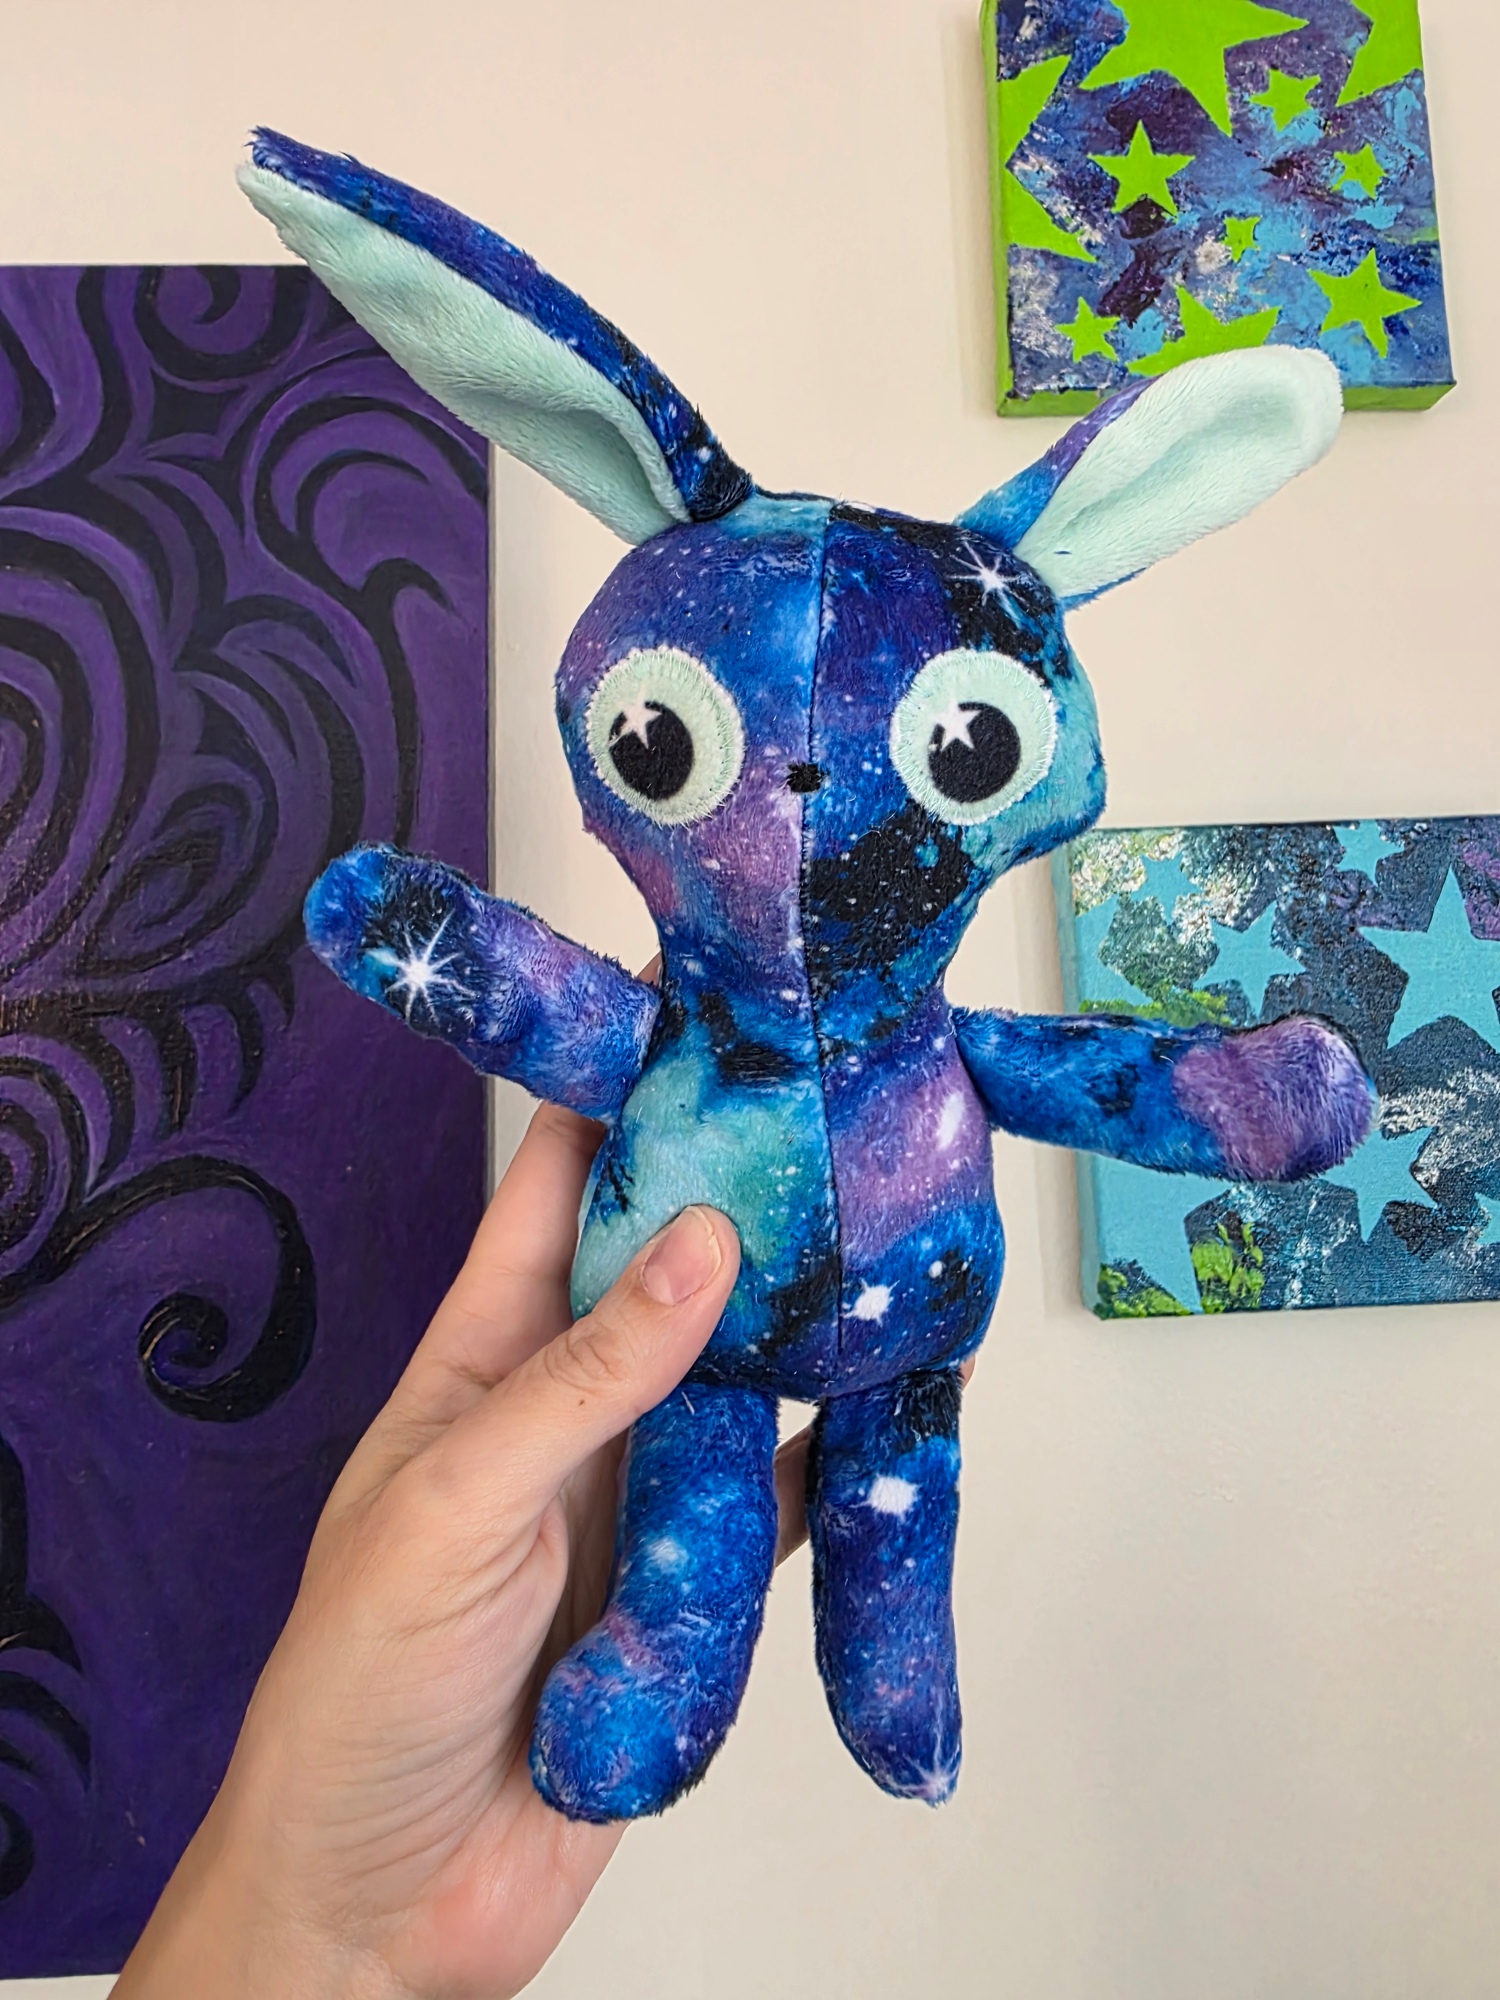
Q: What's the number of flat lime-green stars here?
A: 10